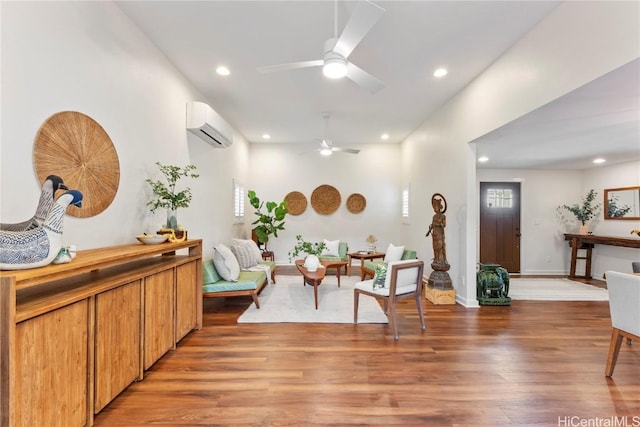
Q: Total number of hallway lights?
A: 2